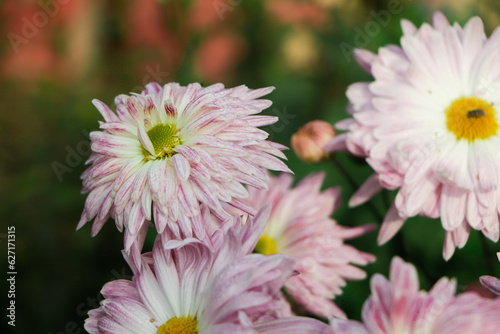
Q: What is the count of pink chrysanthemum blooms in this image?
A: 5